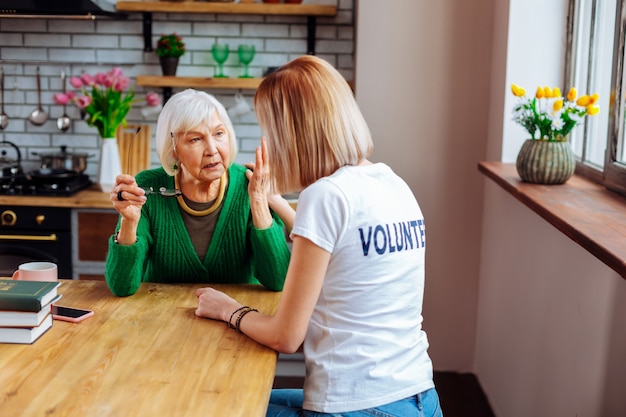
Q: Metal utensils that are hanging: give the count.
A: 3